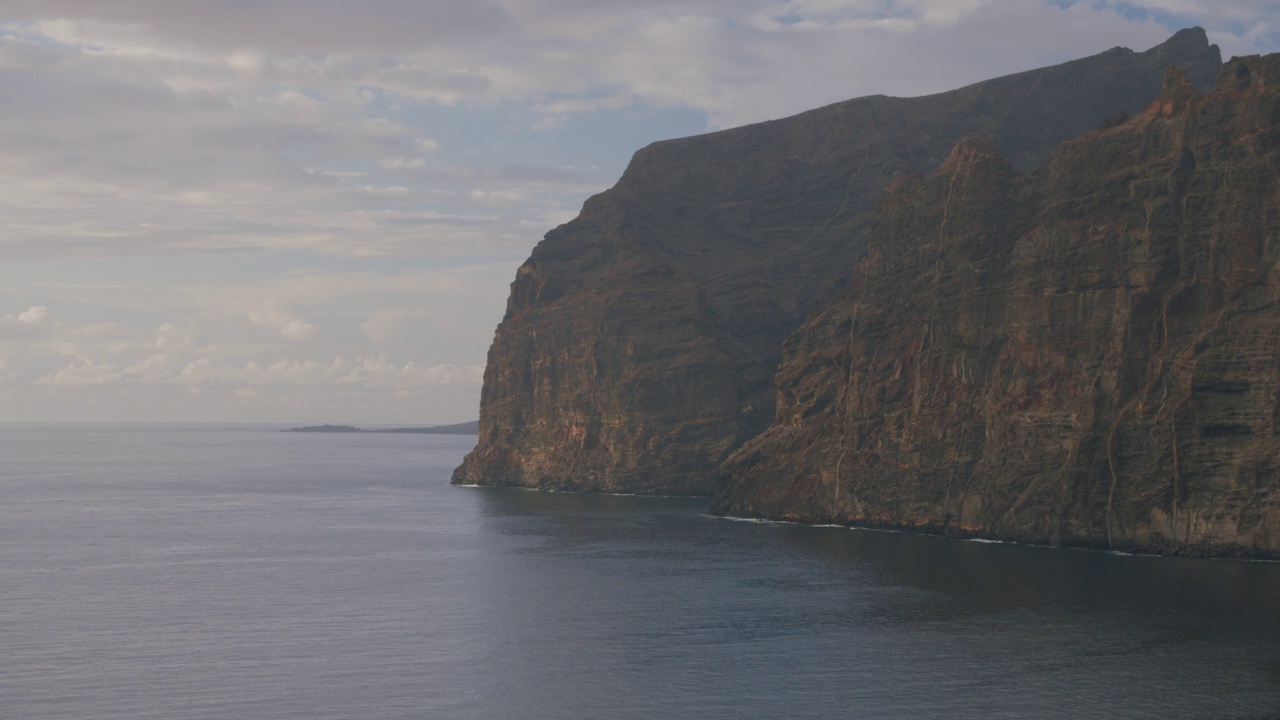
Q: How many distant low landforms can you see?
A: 1